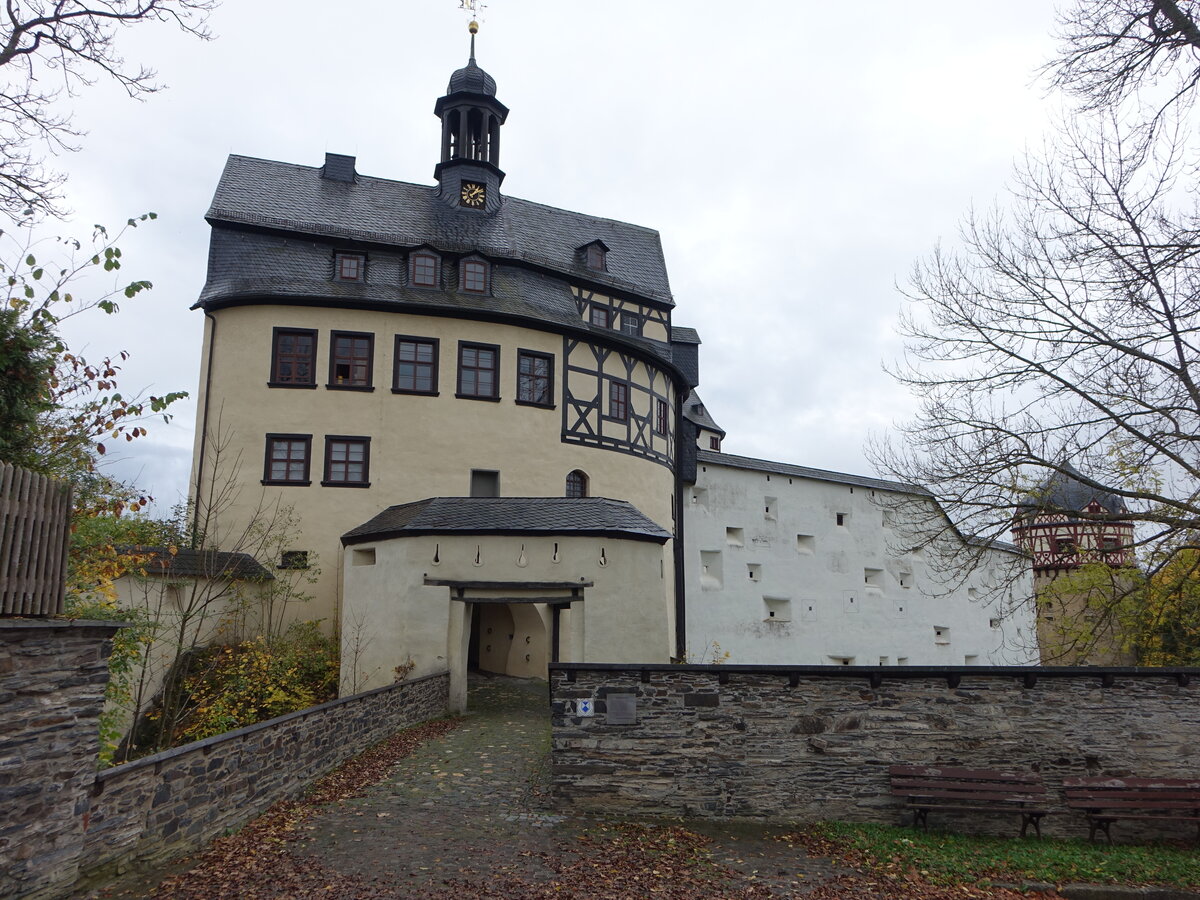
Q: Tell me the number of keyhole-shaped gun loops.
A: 5